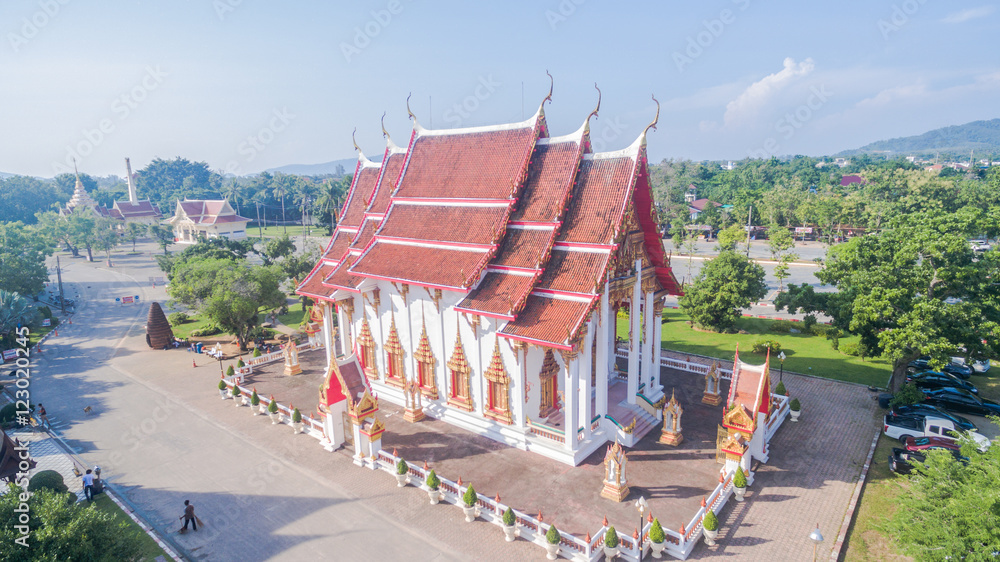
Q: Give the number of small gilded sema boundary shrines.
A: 5